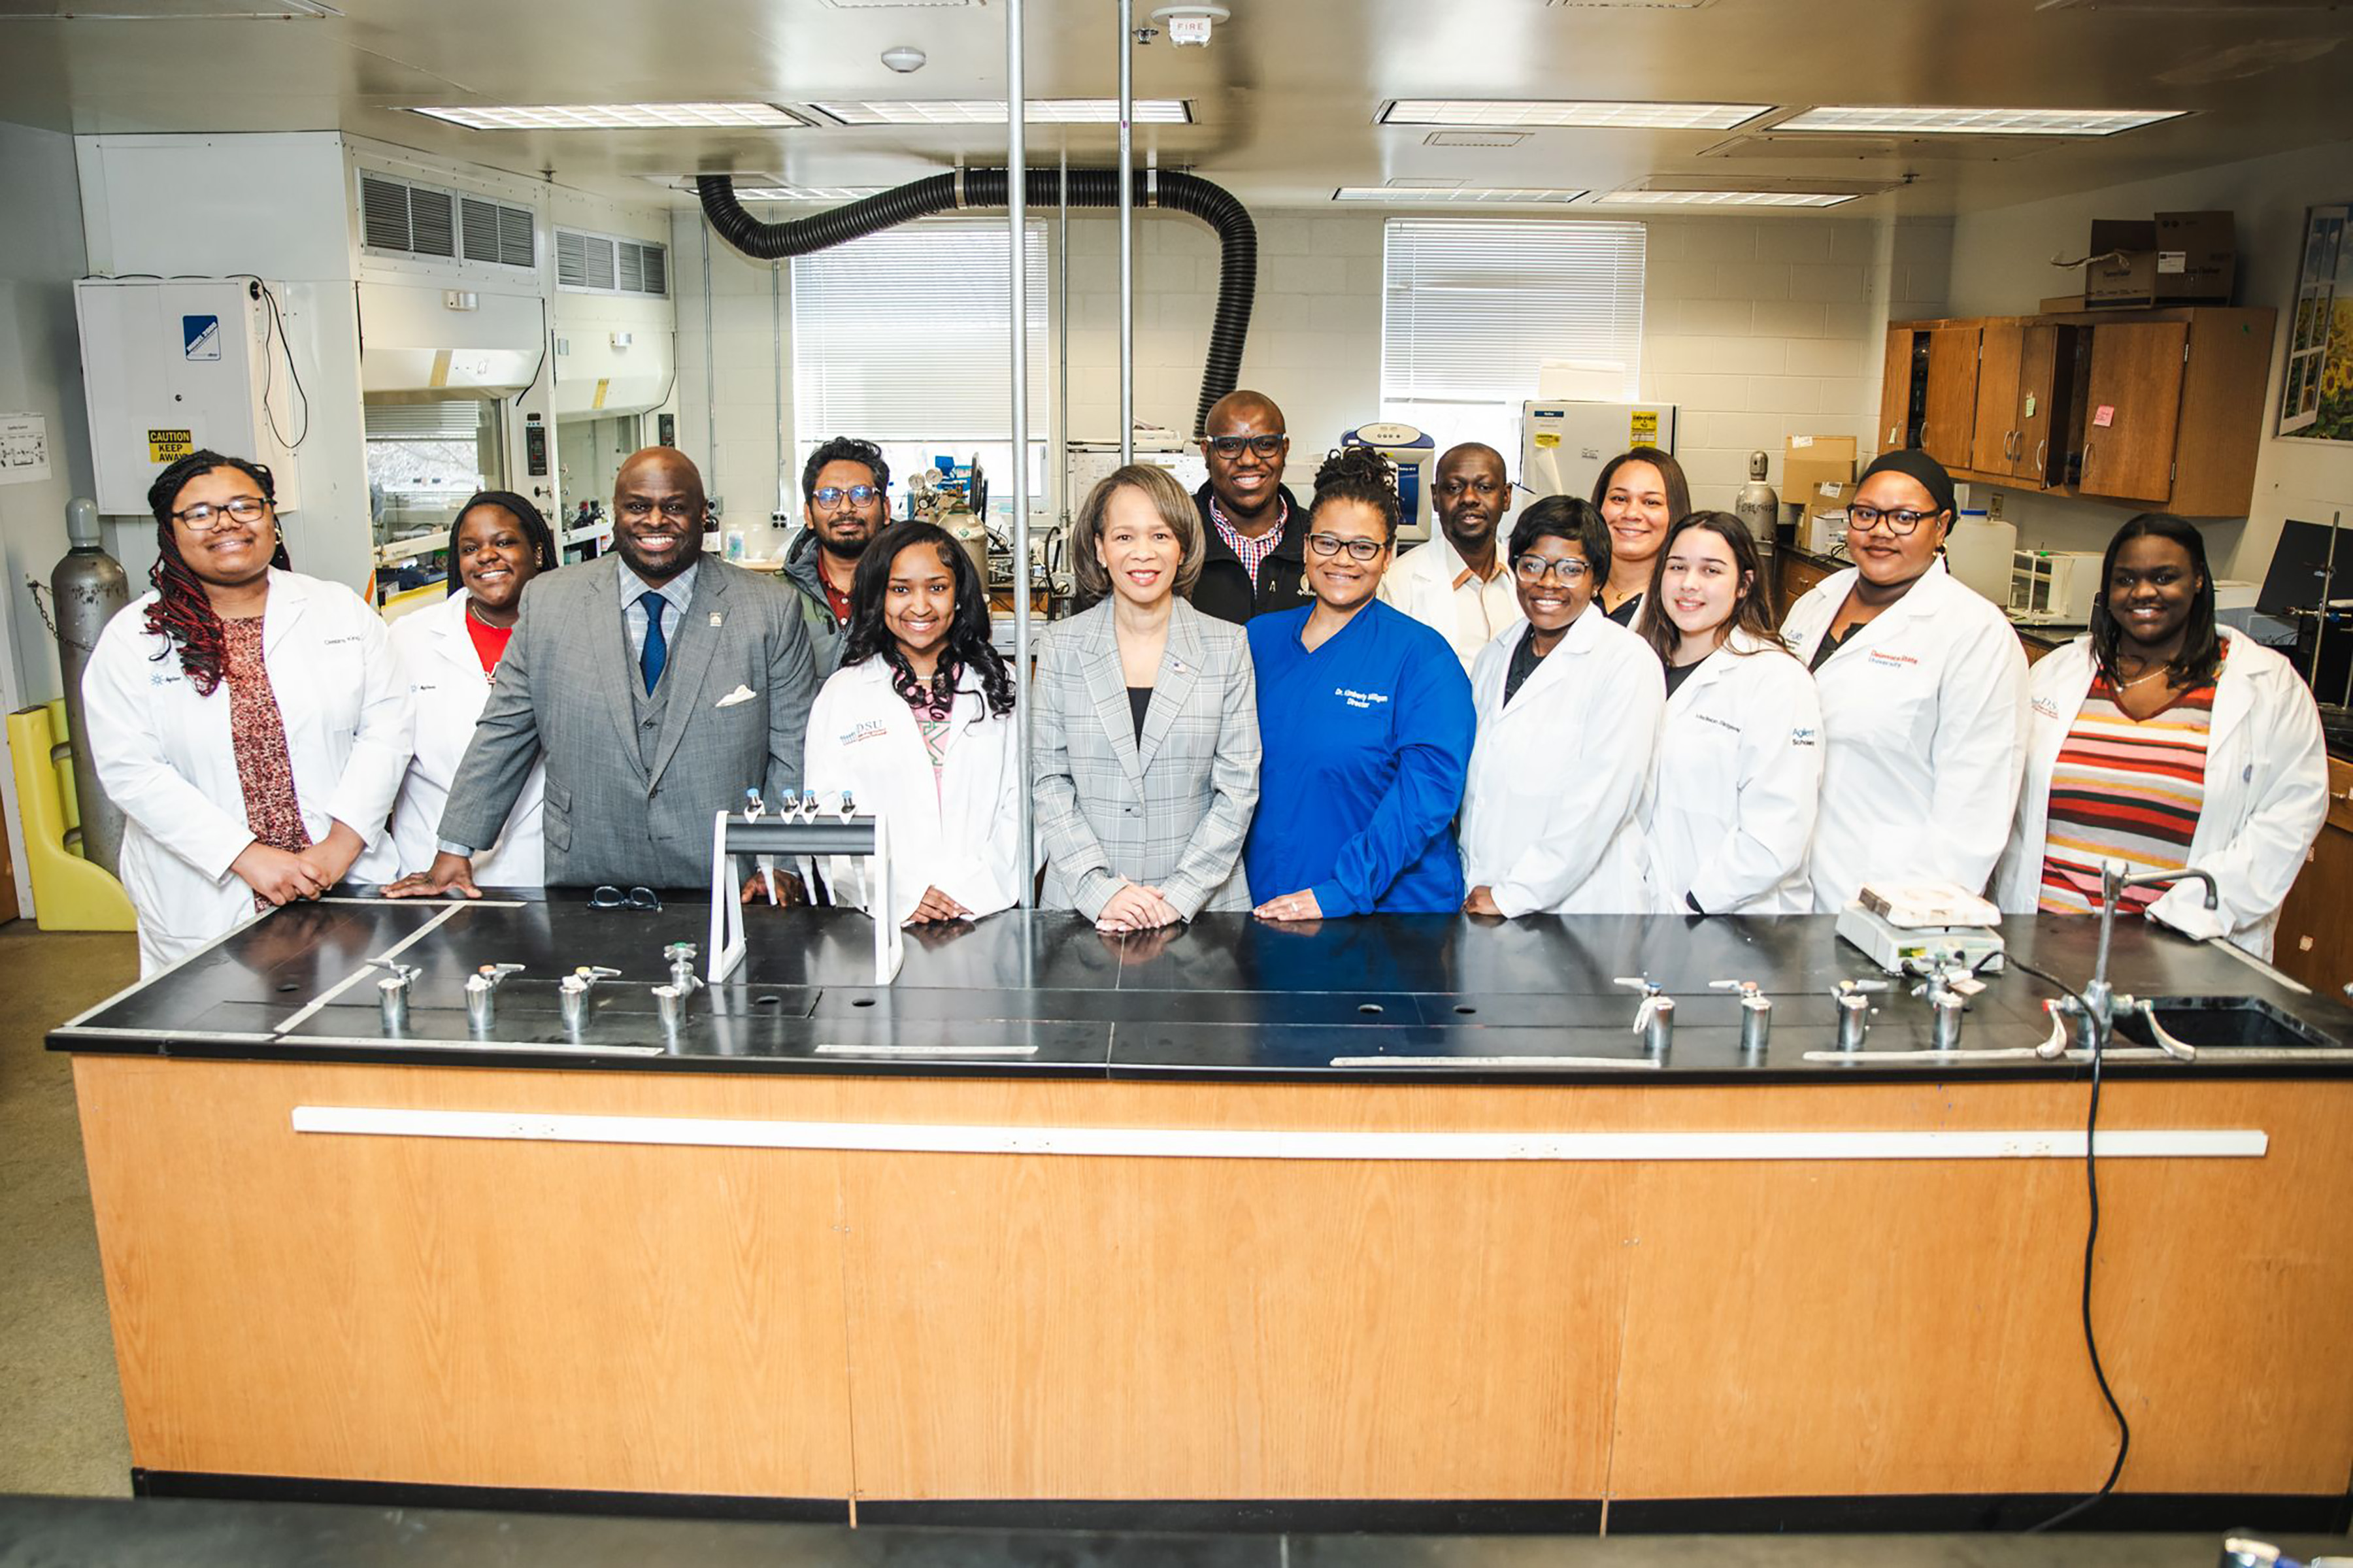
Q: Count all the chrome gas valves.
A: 8